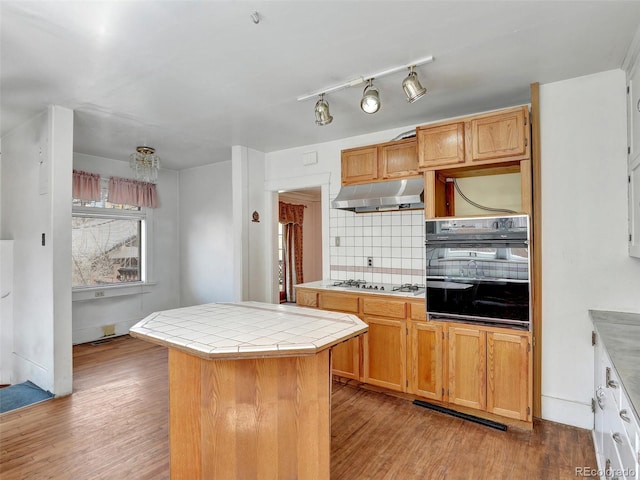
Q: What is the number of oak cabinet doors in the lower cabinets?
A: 5